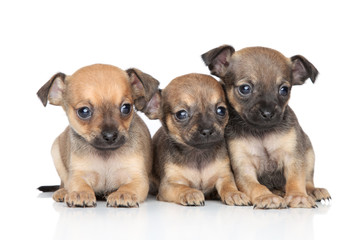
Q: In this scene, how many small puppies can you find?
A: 3